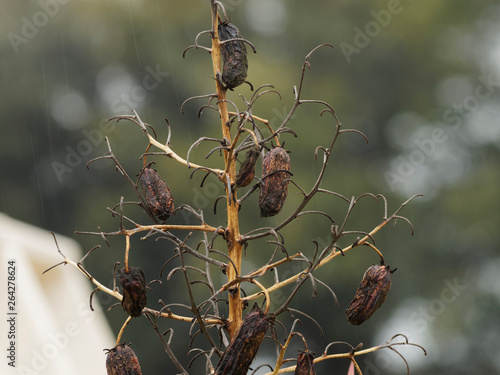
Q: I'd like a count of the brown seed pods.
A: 9